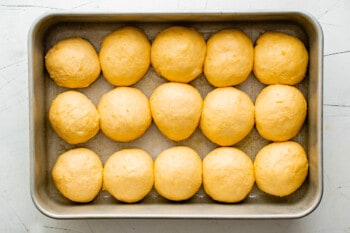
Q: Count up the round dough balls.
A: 15